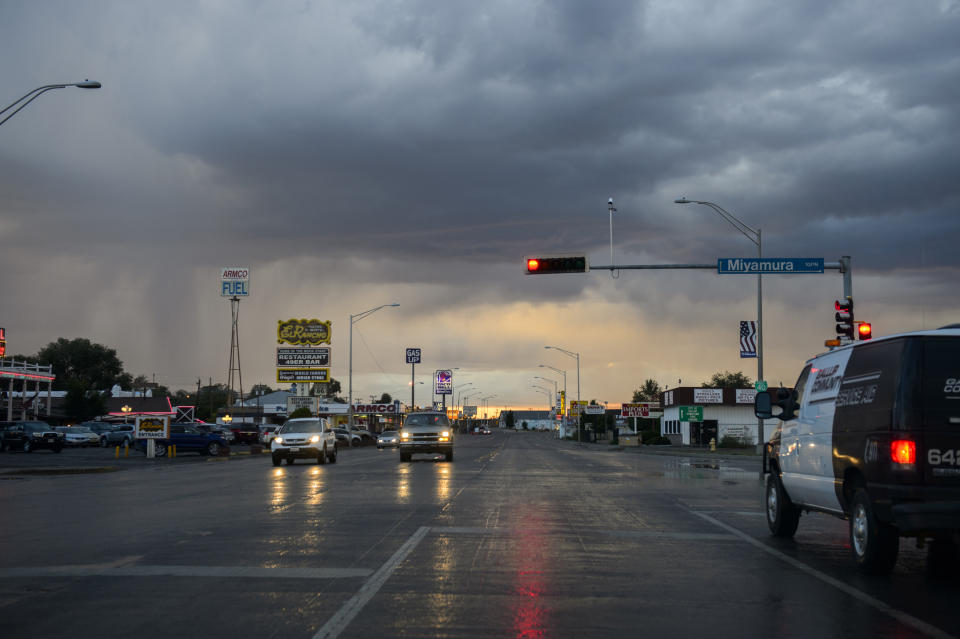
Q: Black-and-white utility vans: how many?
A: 1